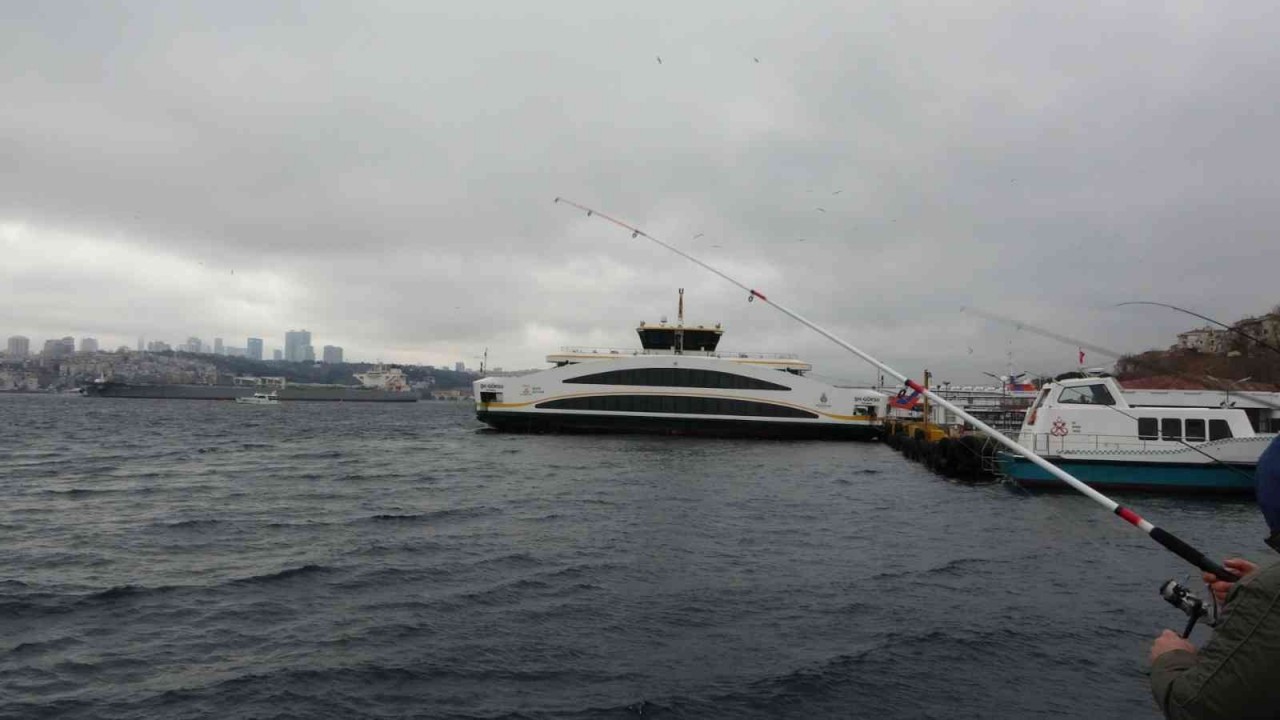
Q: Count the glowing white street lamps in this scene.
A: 0